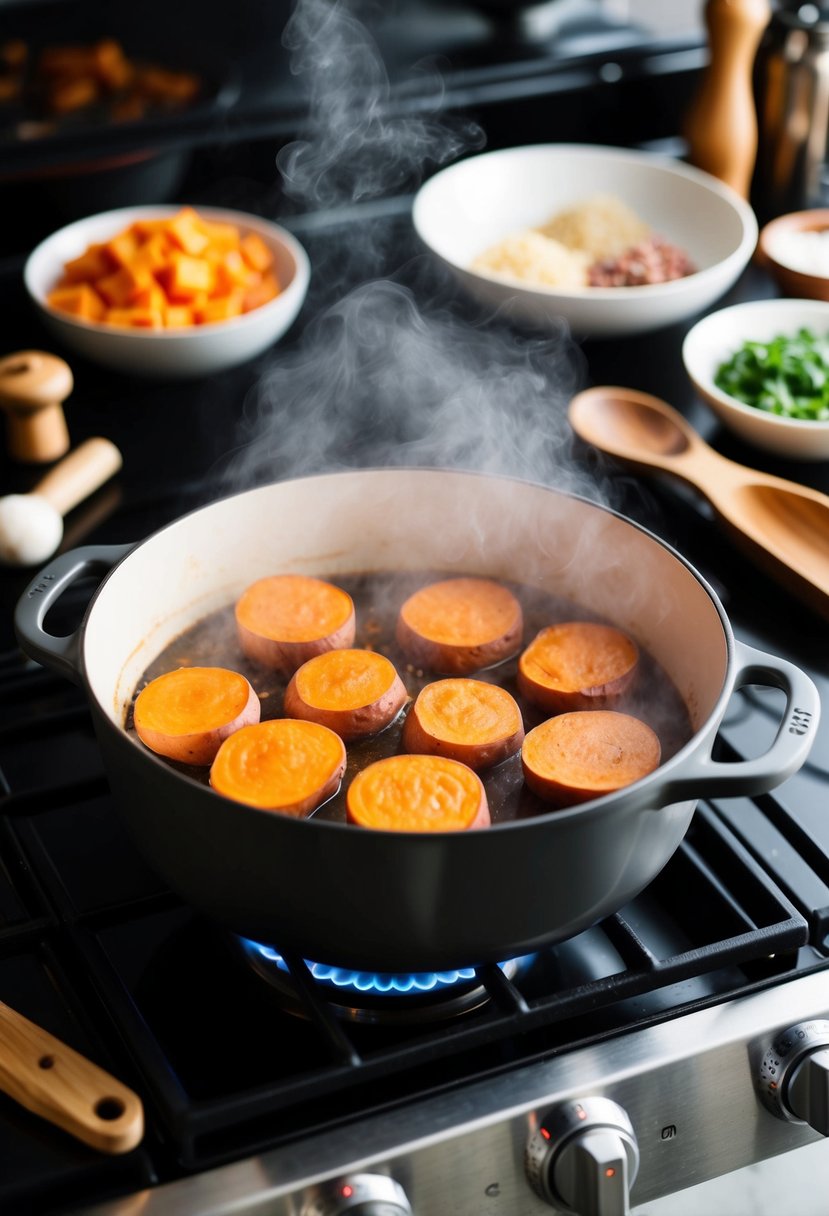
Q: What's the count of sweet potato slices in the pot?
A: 9